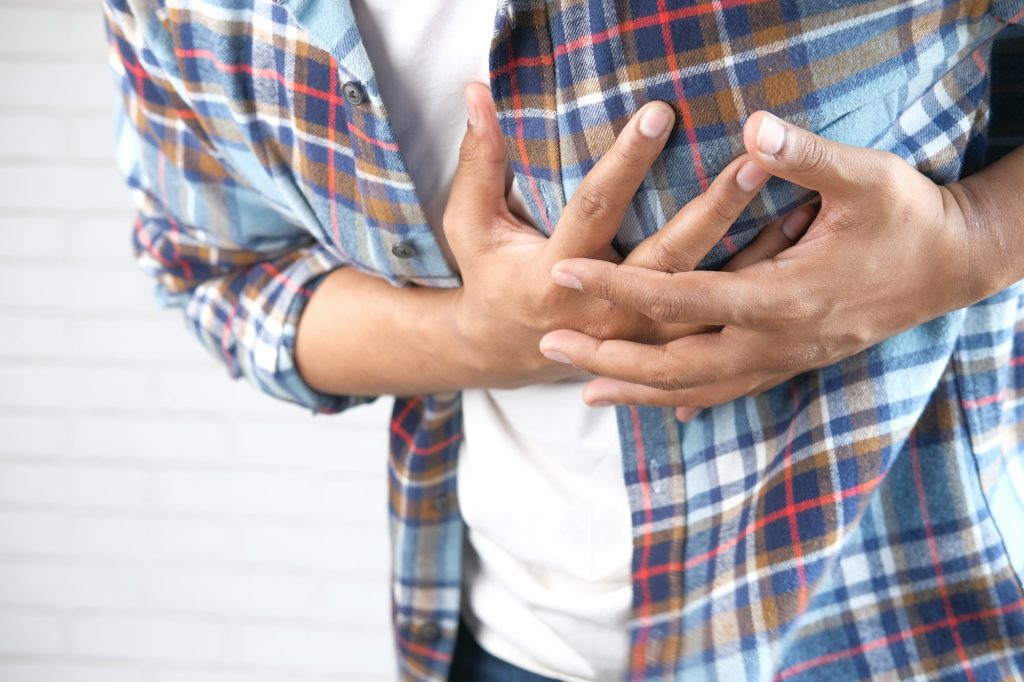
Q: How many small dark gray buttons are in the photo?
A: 4